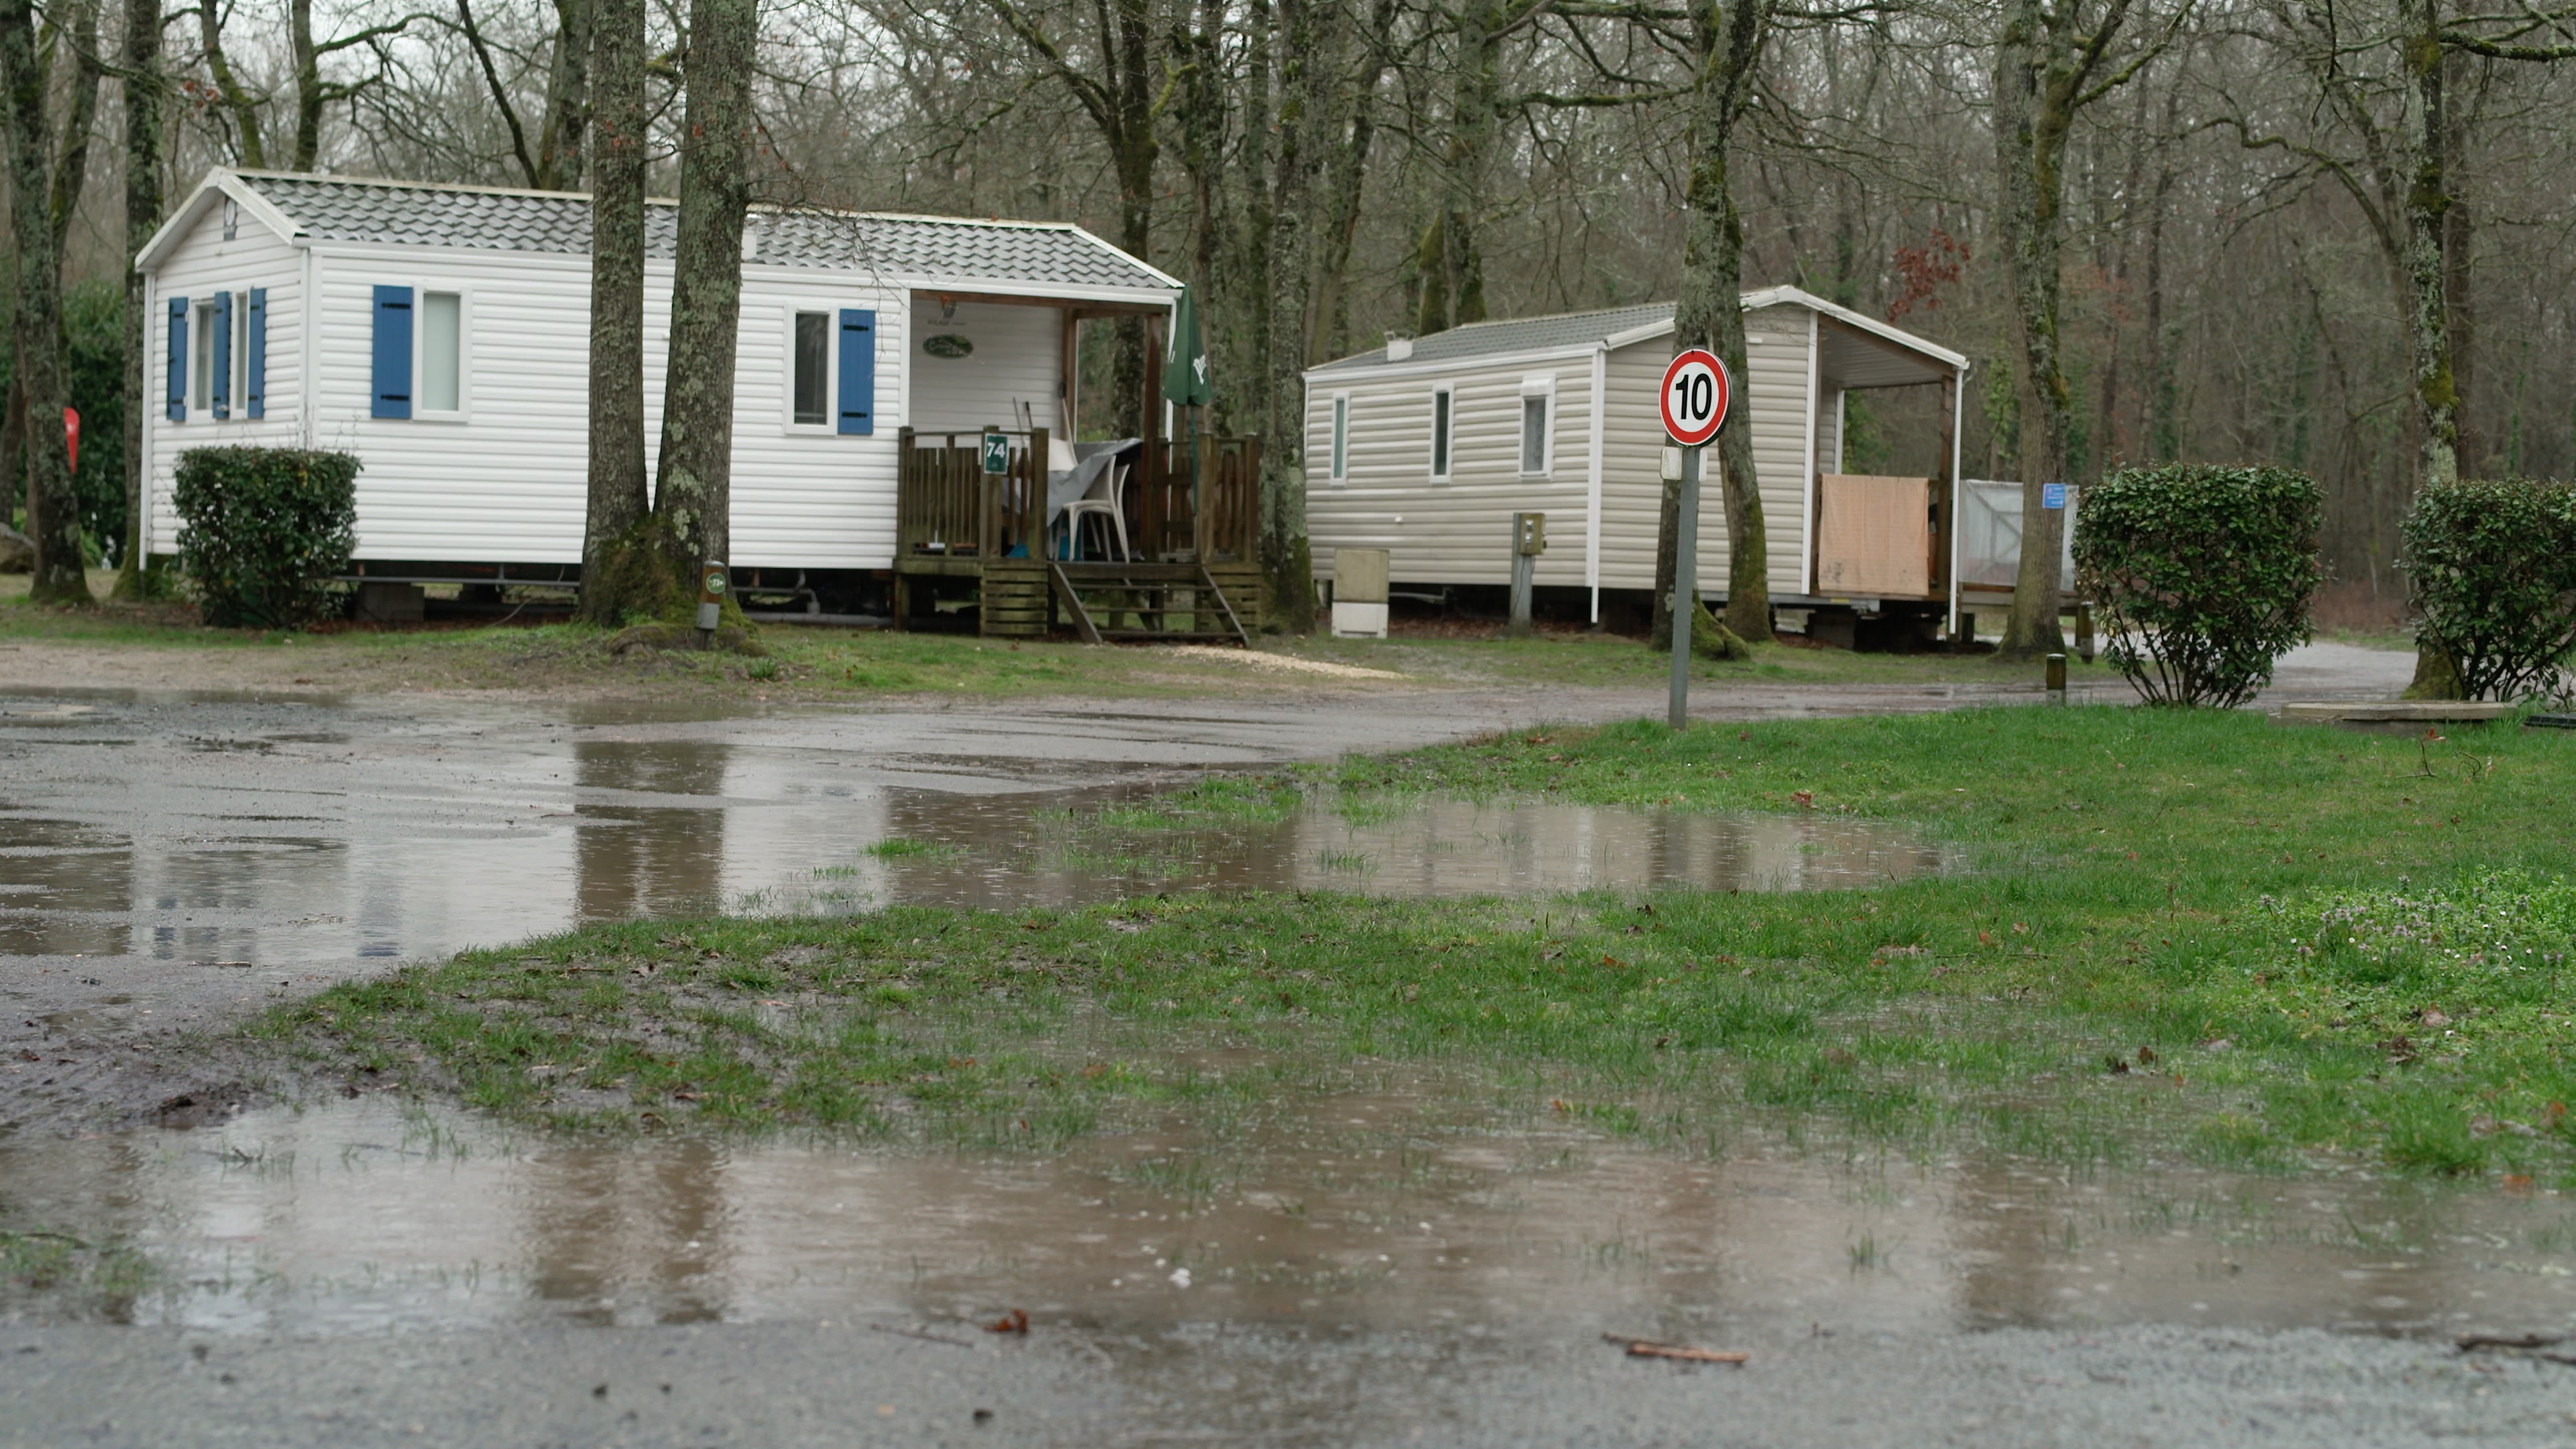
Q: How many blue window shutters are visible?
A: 5